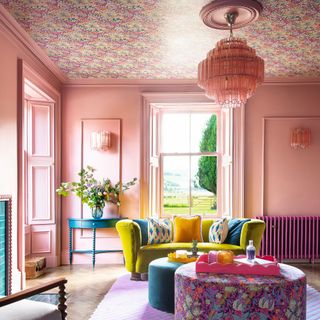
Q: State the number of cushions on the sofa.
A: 5